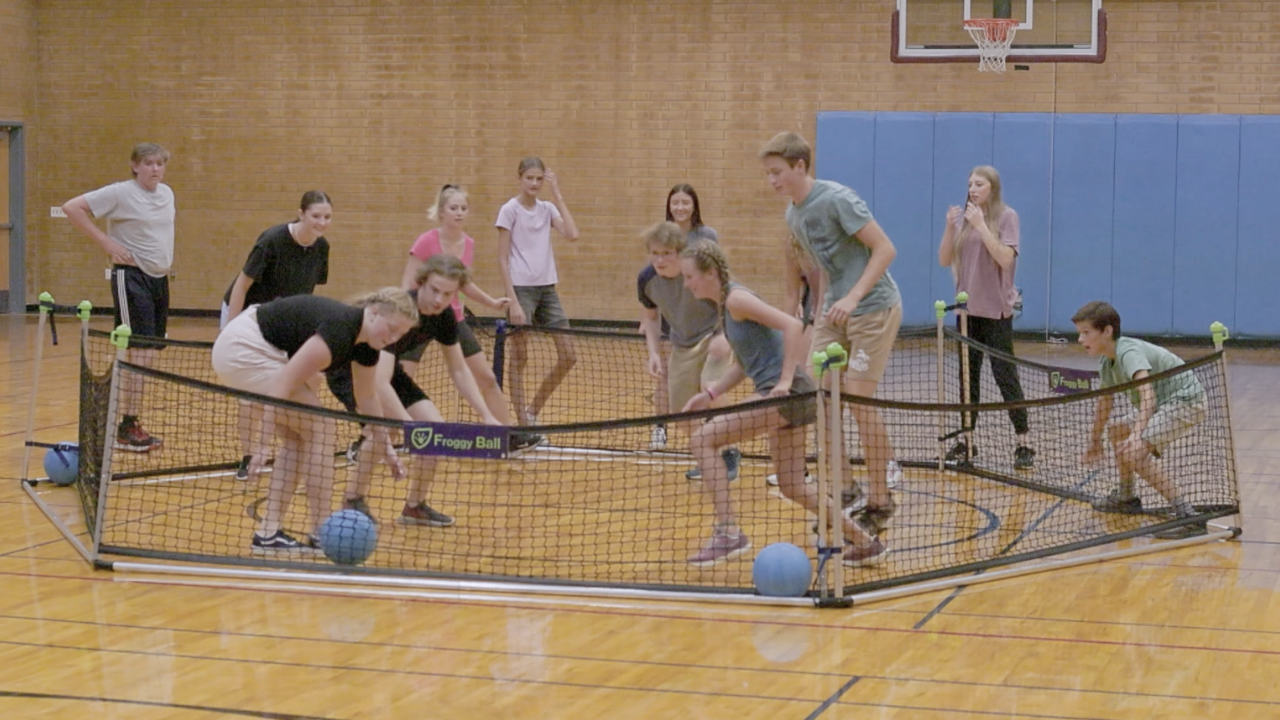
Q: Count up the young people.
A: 13